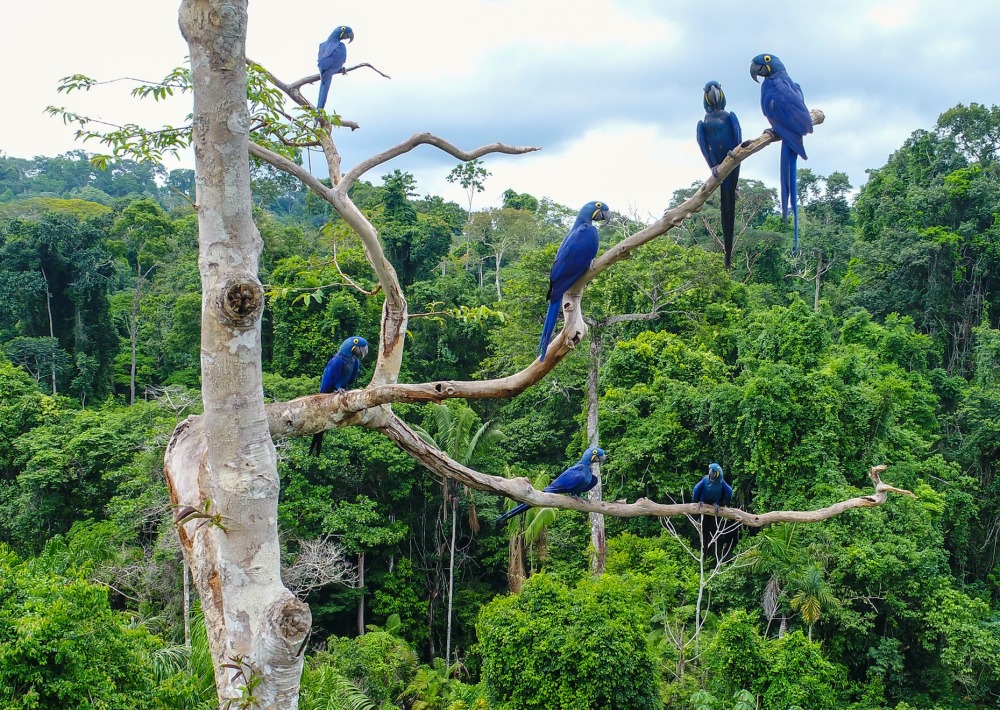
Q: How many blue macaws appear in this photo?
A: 7